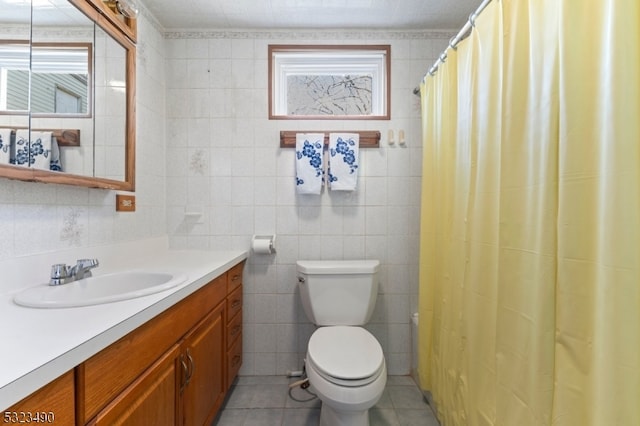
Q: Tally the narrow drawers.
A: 4